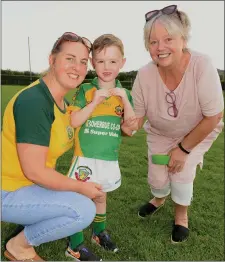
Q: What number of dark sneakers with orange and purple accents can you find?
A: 2